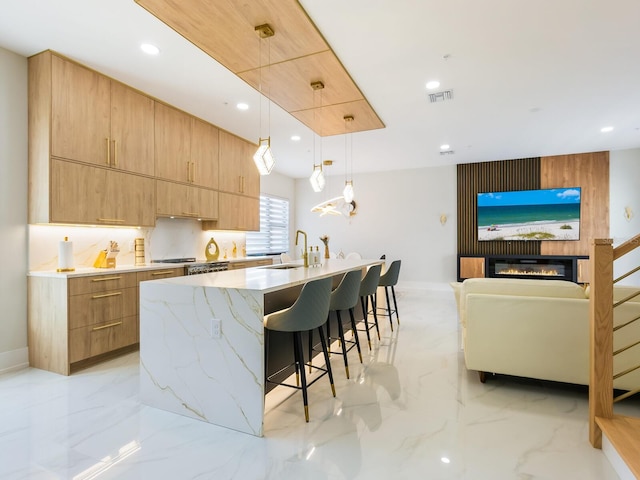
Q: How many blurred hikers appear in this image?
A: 0